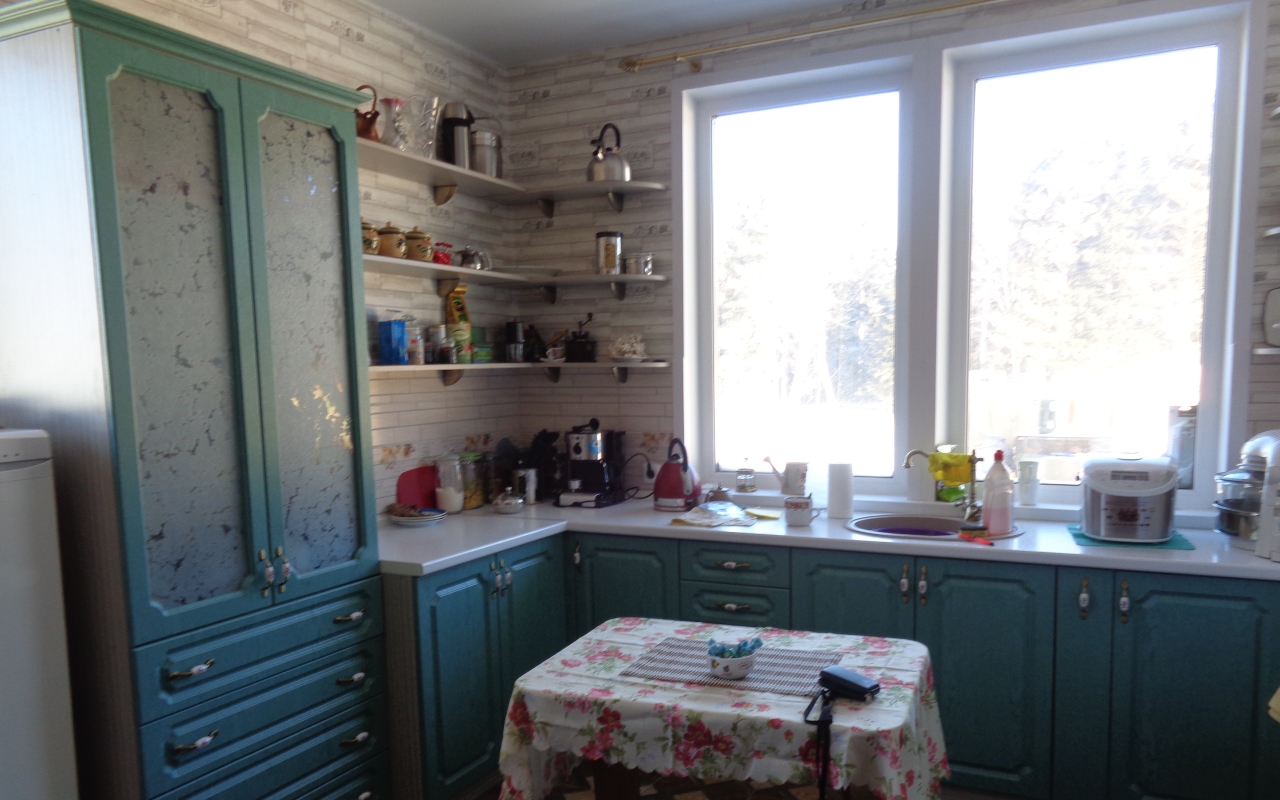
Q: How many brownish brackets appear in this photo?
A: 9